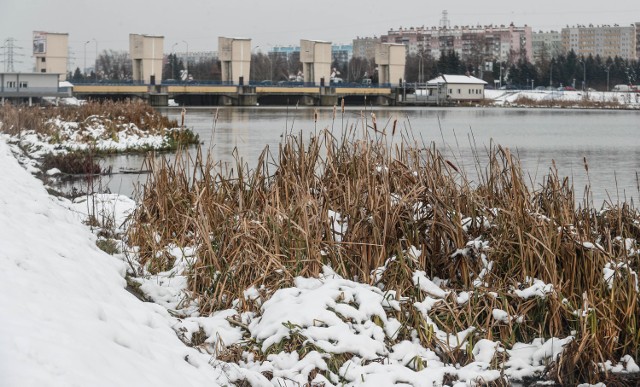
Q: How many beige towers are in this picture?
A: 5